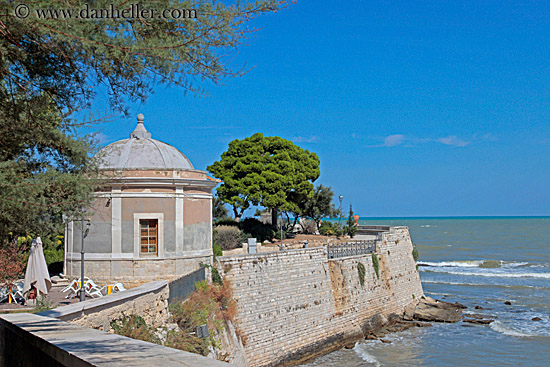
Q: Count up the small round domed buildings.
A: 1